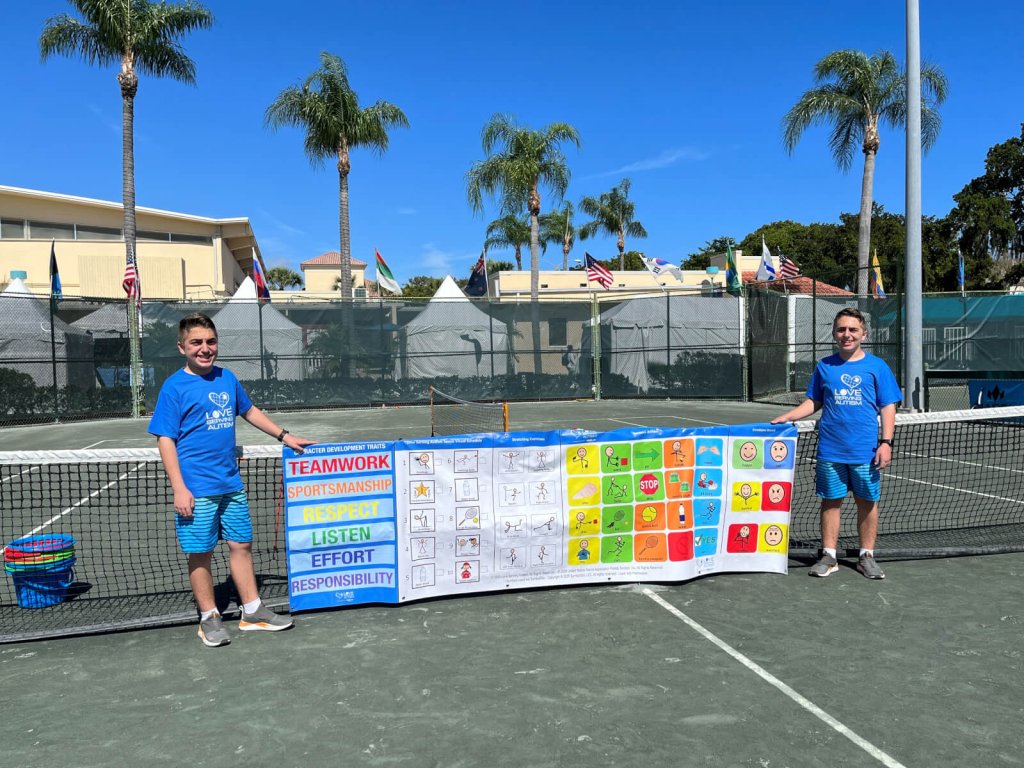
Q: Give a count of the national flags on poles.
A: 12